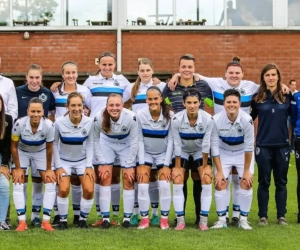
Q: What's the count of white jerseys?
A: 10